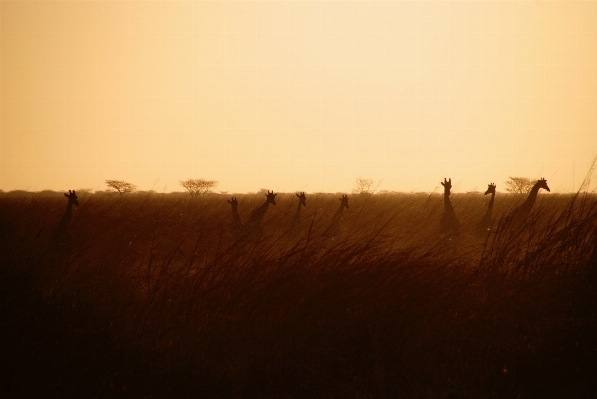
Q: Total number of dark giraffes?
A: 8